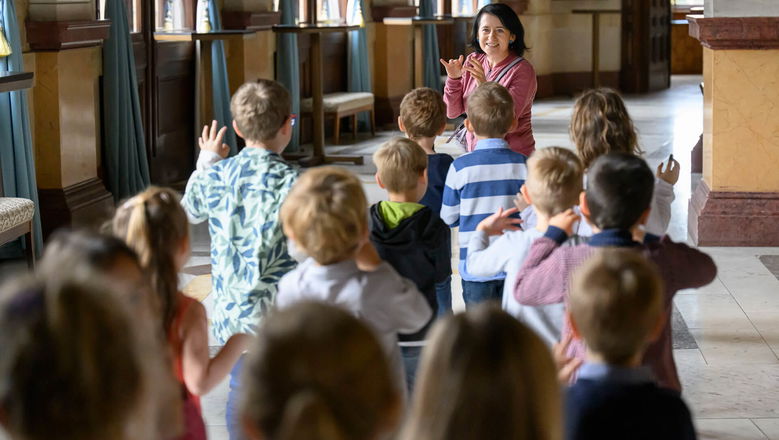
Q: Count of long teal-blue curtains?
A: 6